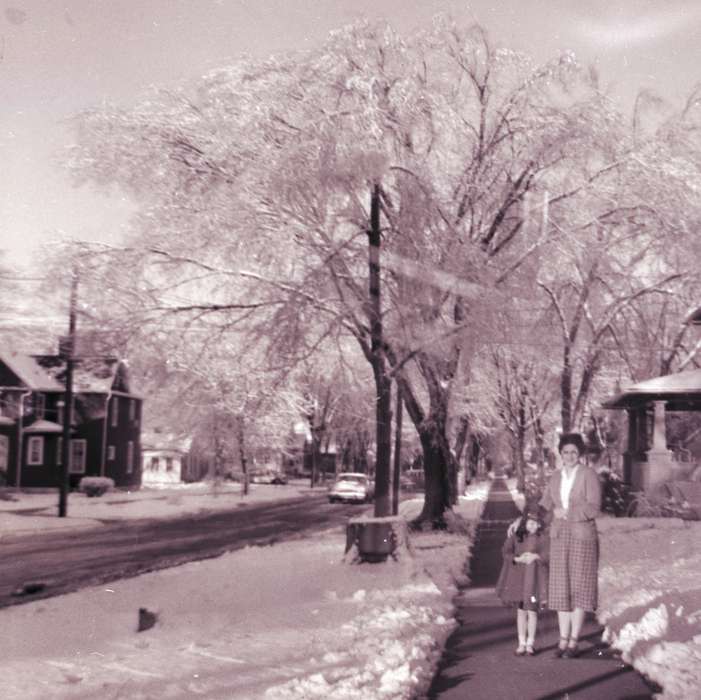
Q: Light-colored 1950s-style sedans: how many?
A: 1